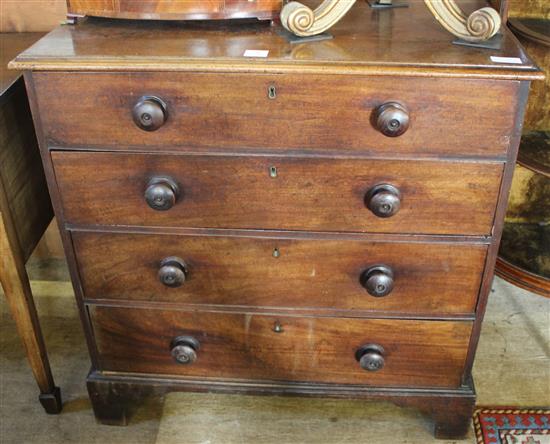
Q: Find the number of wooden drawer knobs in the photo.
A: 8